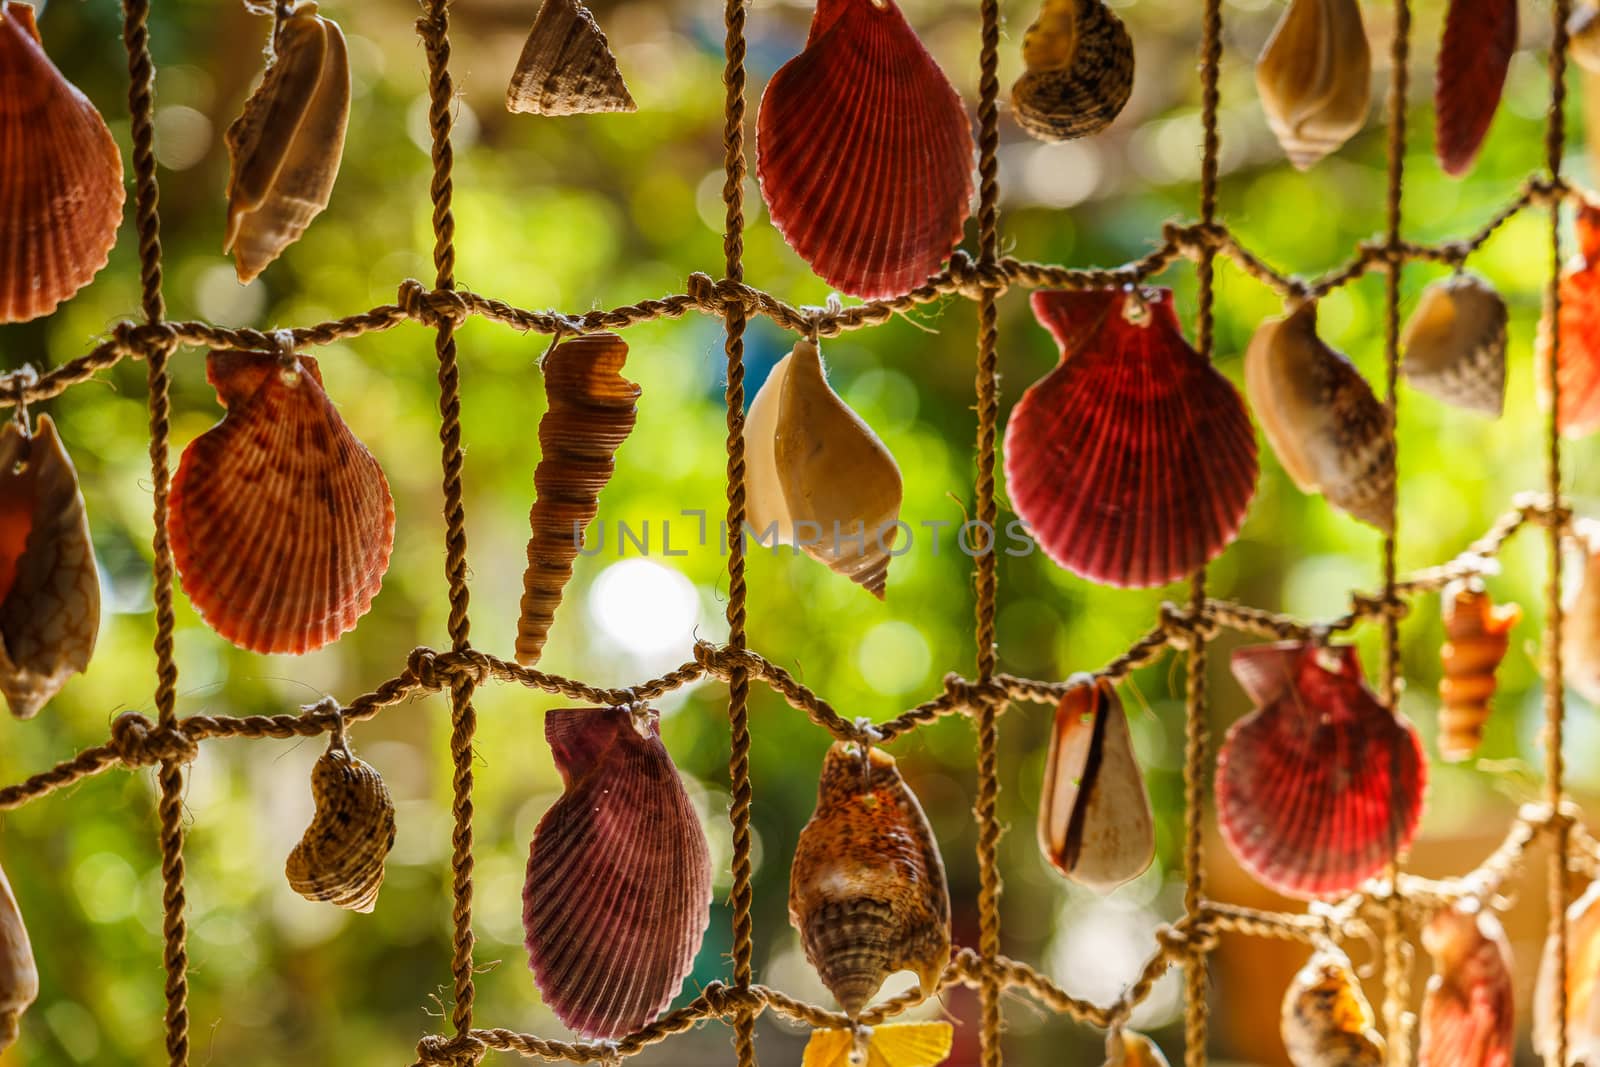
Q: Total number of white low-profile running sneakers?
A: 0